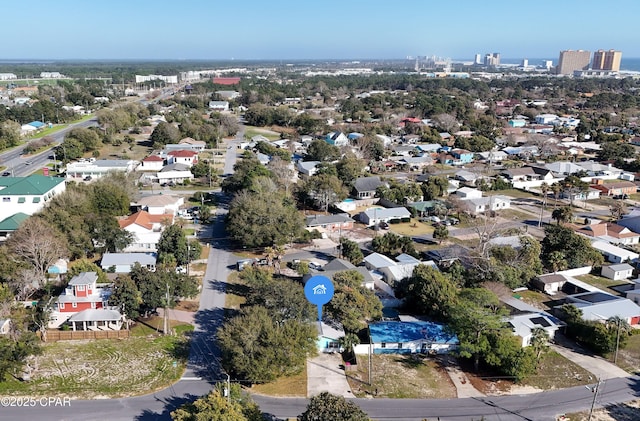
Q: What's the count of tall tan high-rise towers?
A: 2